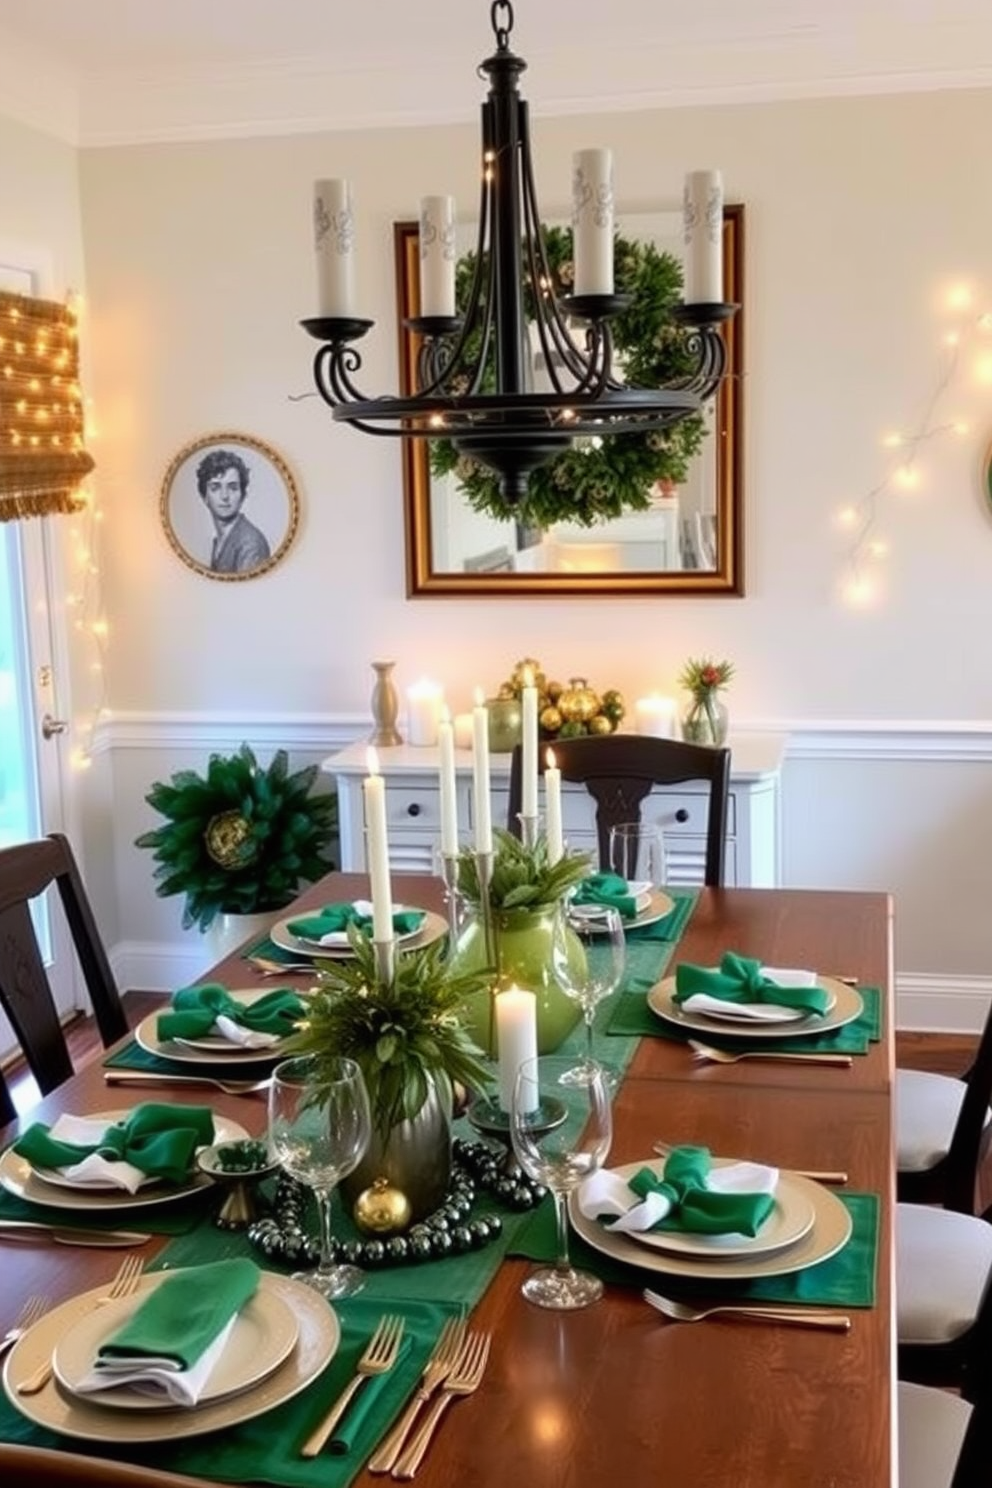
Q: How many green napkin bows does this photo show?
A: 6